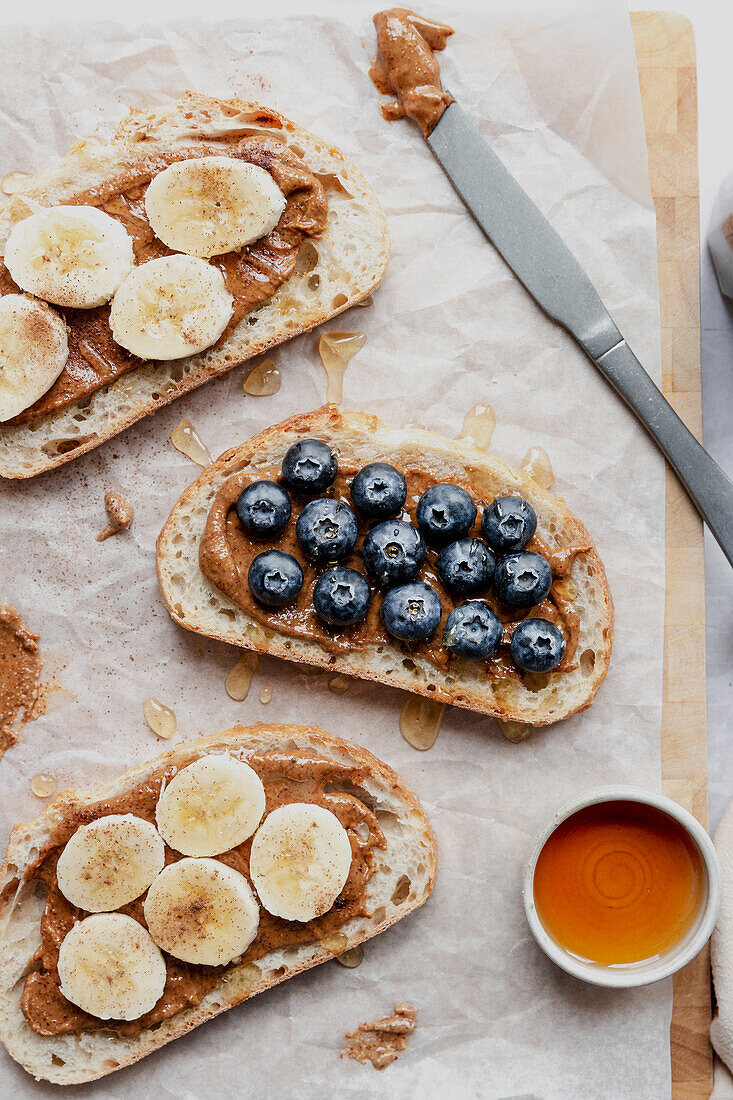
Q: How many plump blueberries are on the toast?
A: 14